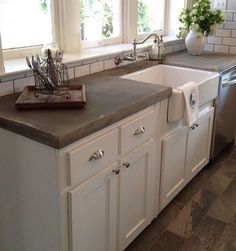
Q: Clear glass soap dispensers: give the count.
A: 2